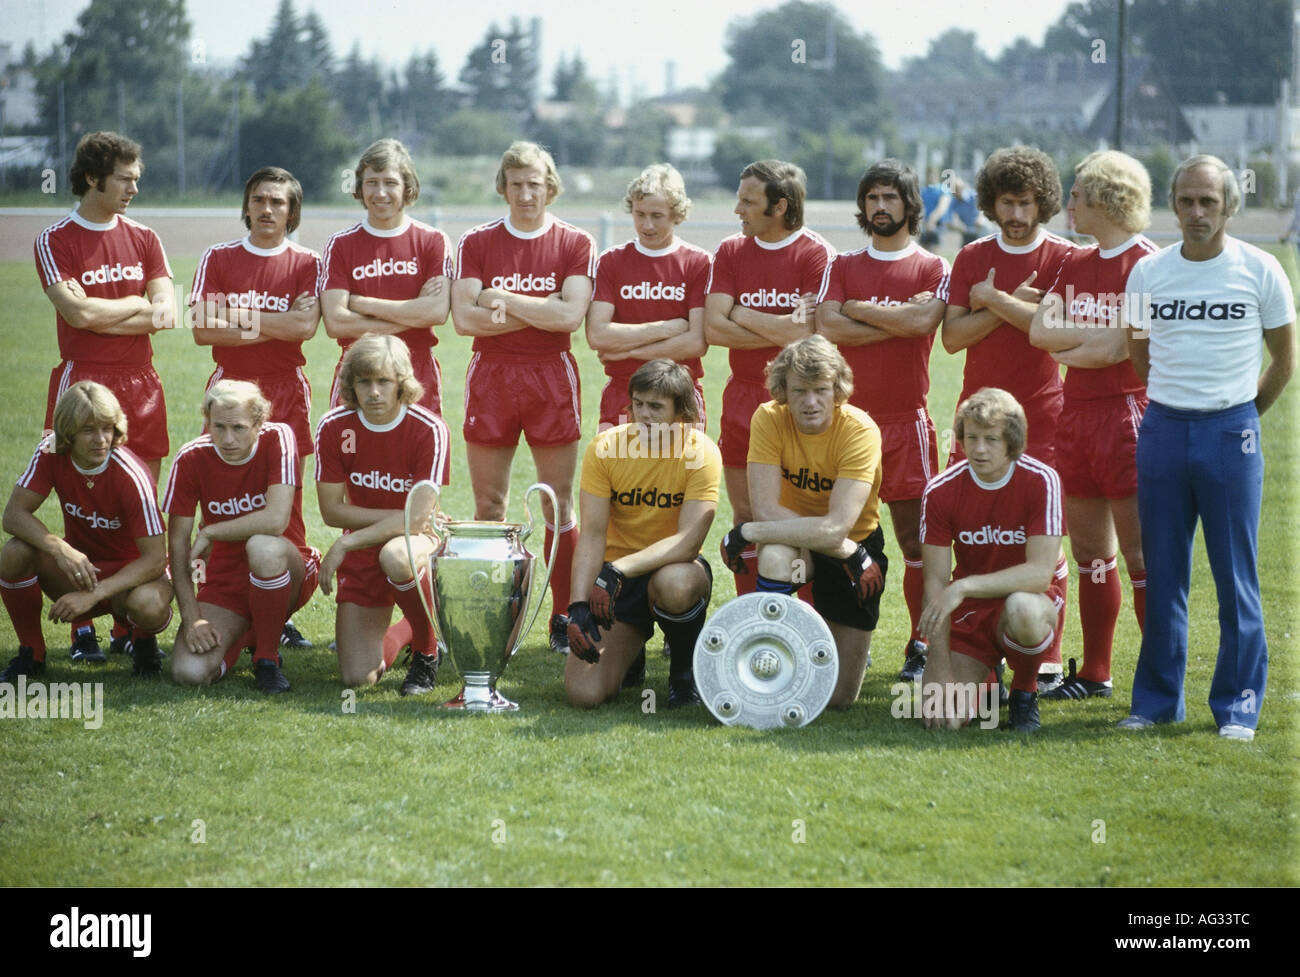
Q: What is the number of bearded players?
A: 2